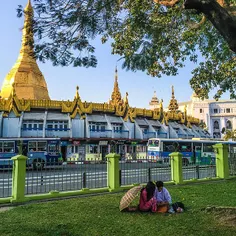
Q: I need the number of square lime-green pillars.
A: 4